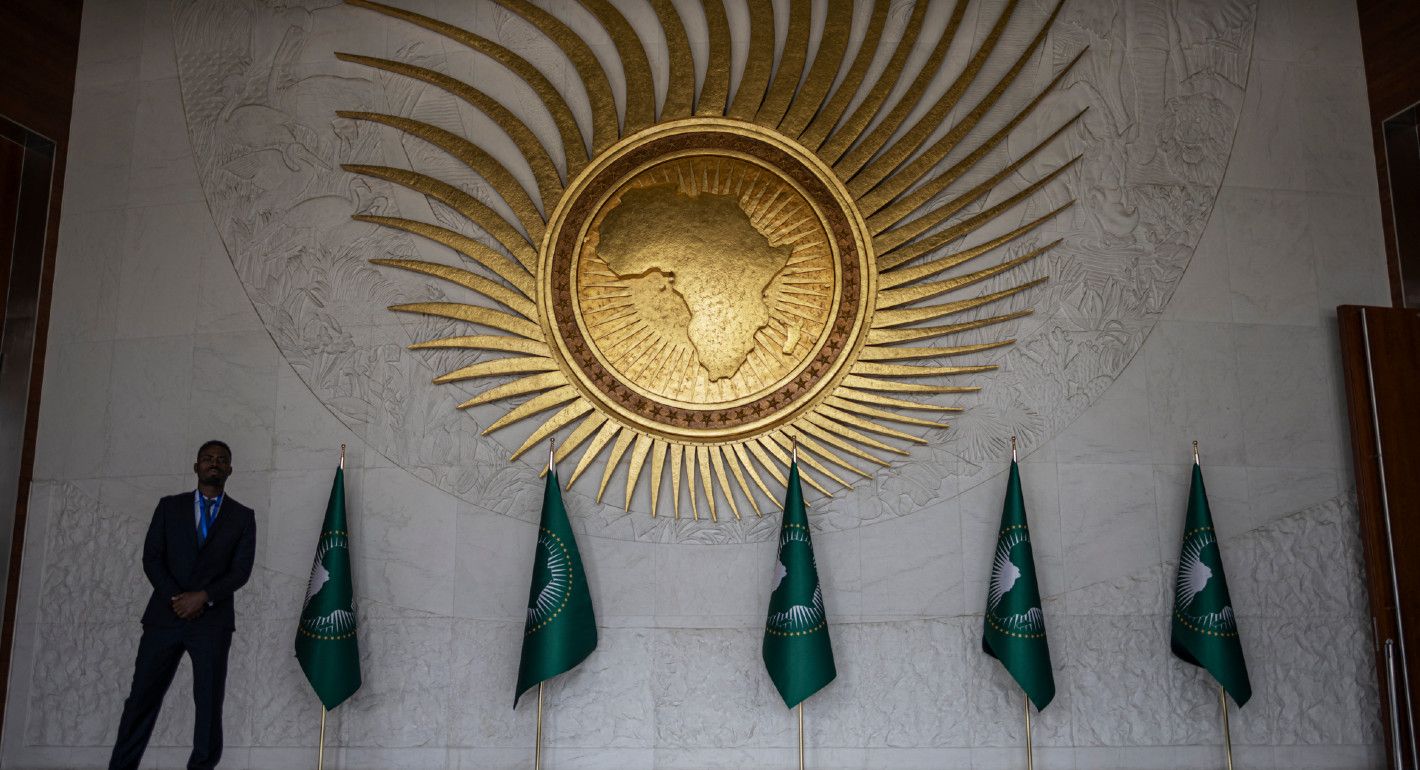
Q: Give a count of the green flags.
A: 5